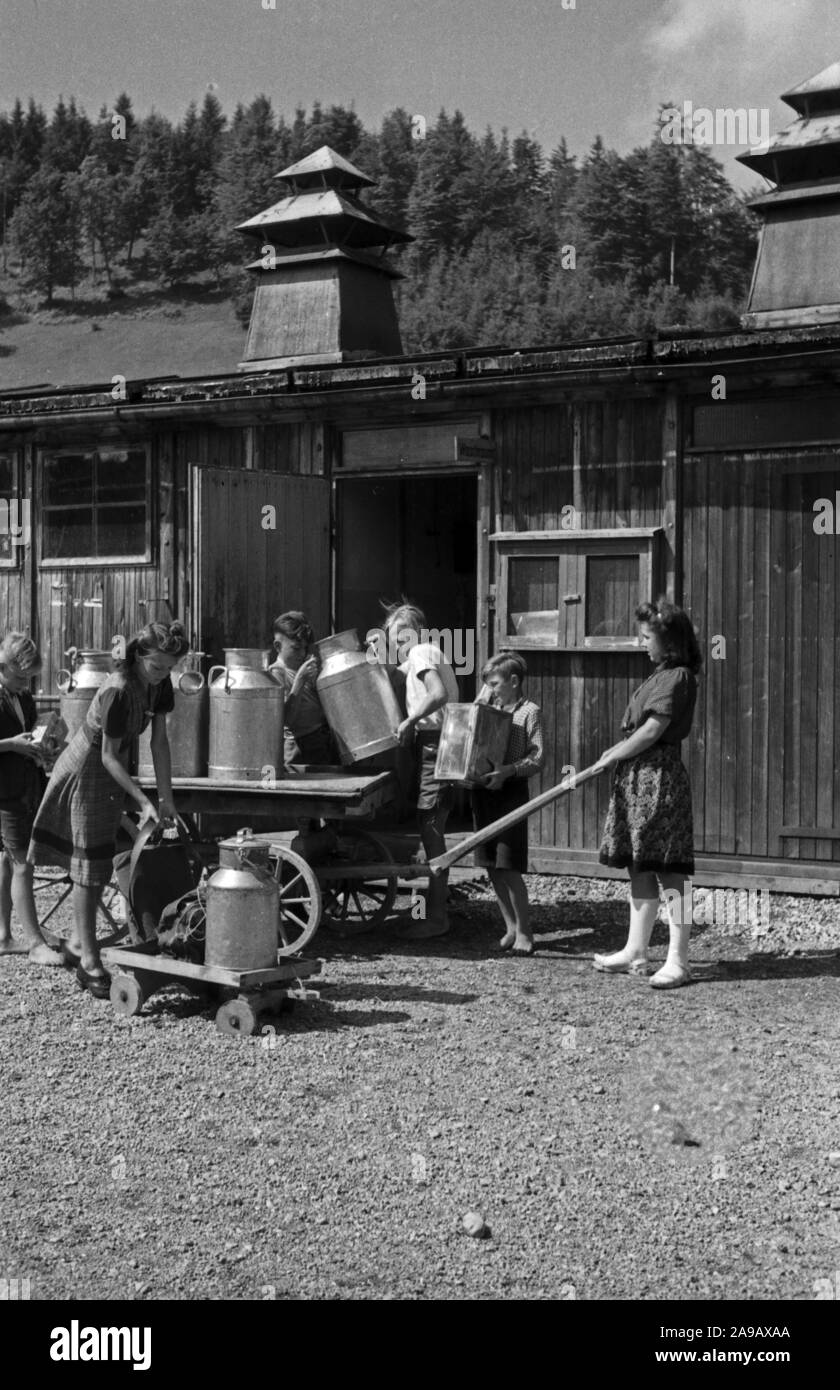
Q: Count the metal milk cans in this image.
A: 5